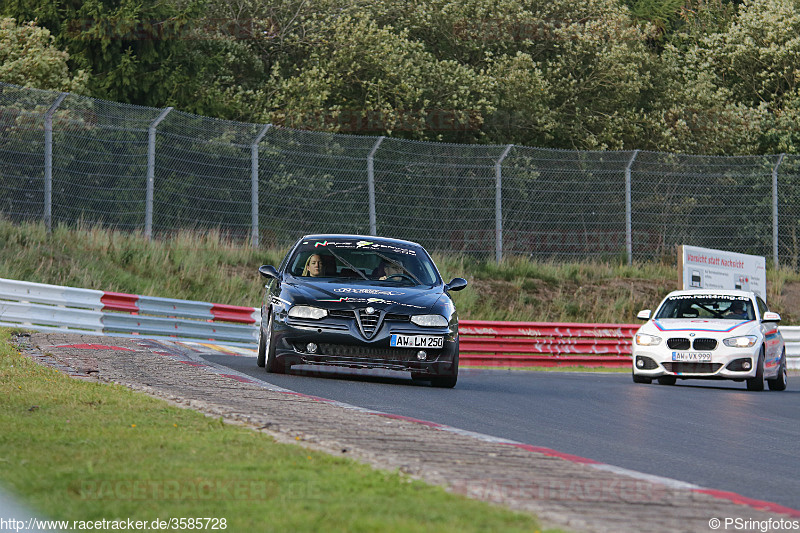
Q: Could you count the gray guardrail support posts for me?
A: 7